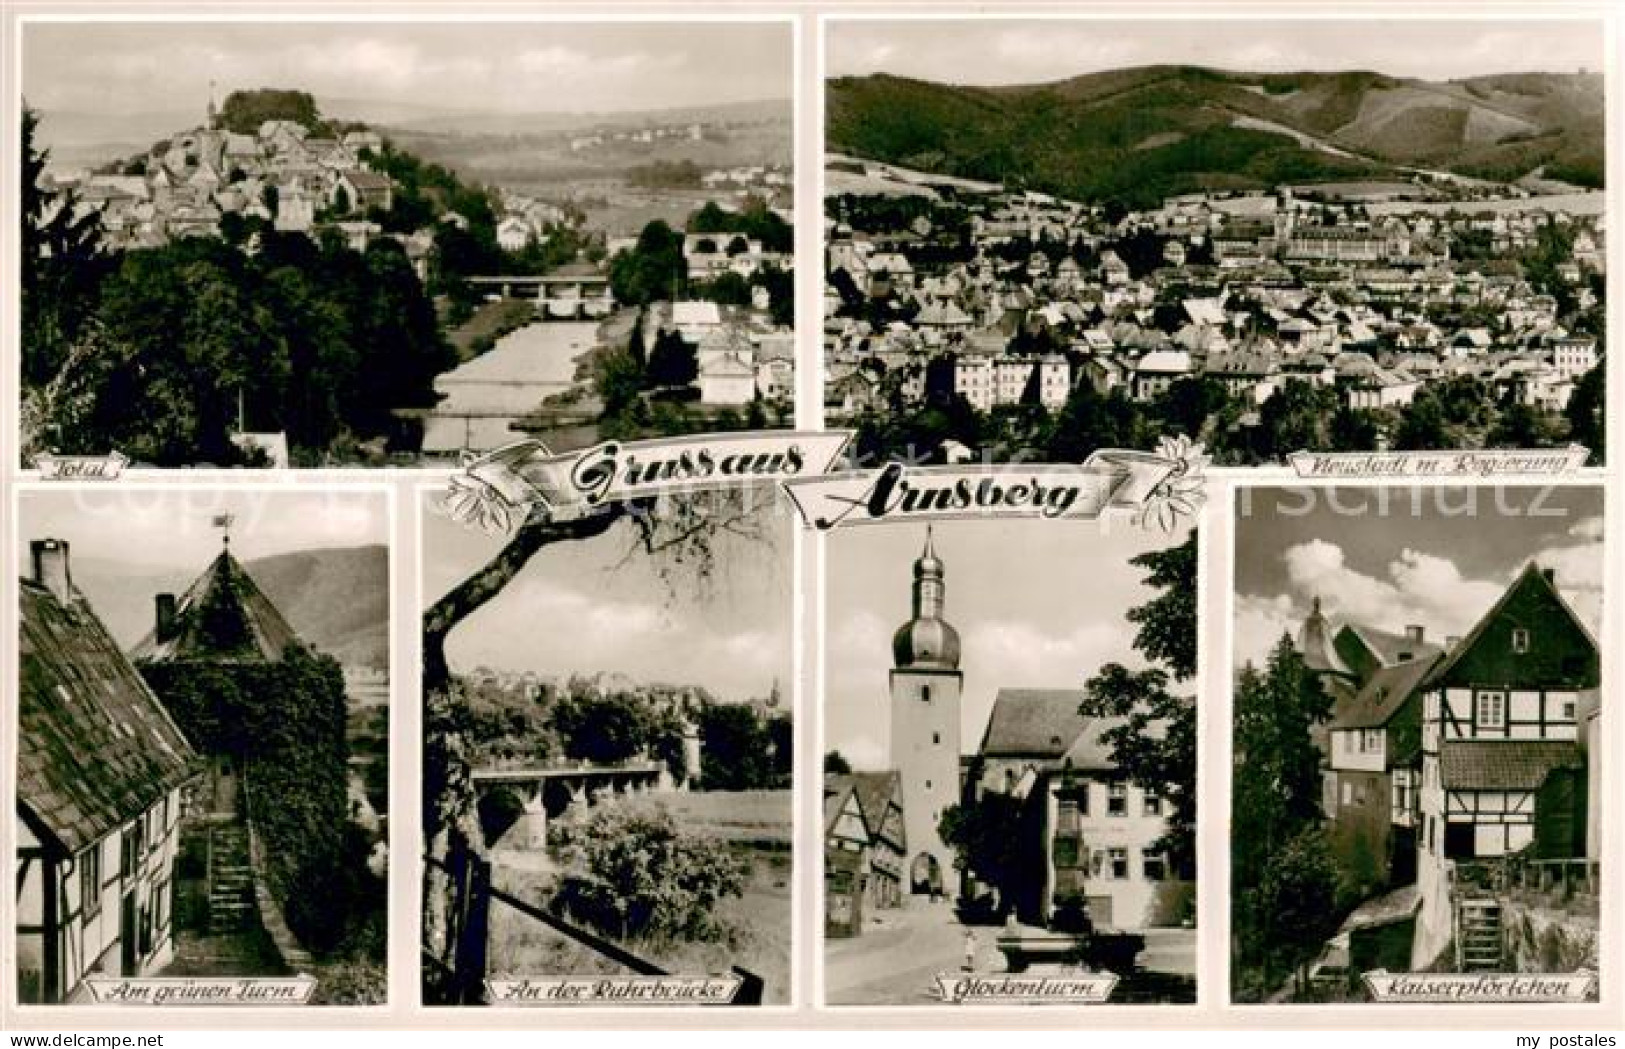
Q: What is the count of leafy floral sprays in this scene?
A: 2